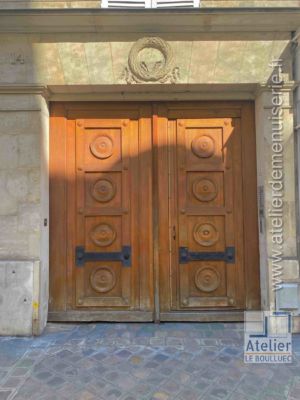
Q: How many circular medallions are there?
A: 8